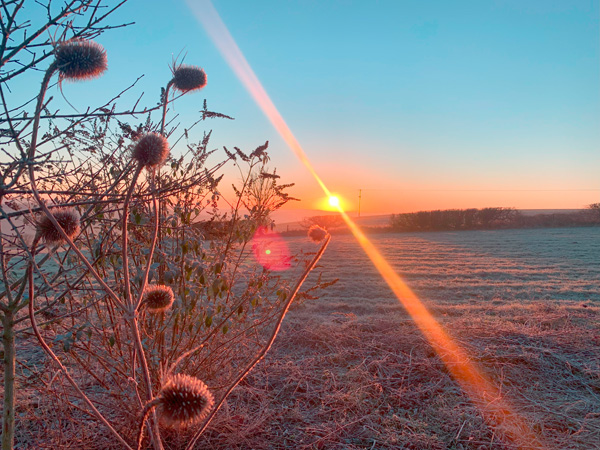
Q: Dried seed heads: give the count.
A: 7